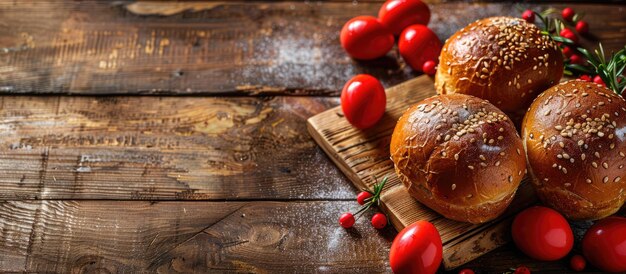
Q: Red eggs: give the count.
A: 7